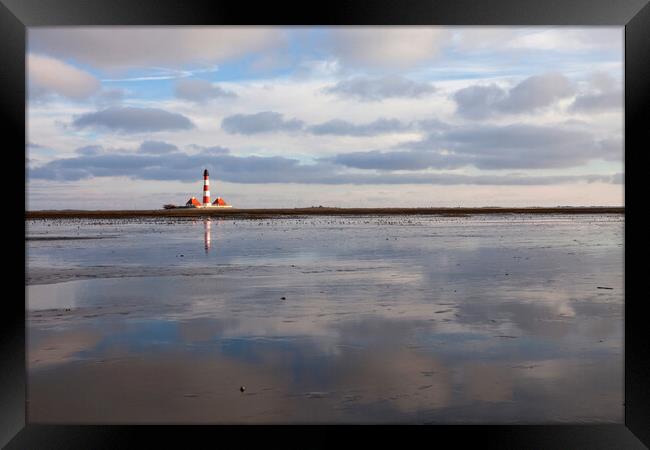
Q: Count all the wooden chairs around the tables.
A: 0